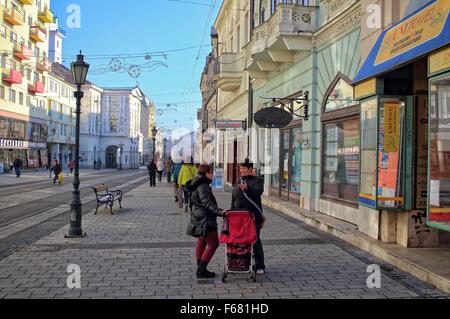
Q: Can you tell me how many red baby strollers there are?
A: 1